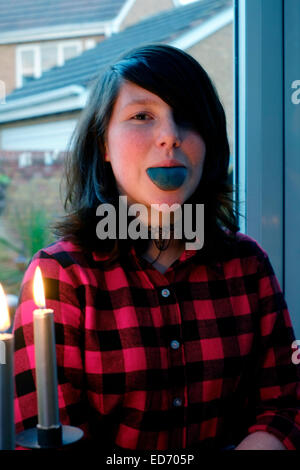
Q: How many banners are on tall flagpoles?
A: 0